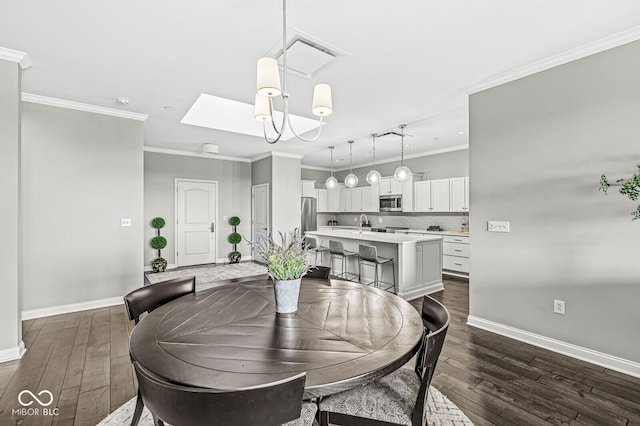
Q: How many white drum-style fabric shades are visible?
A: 3